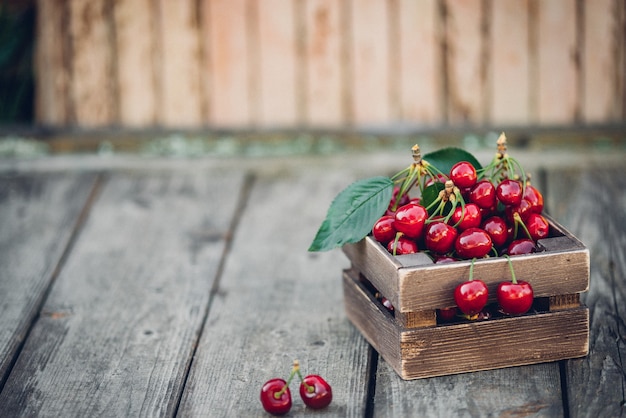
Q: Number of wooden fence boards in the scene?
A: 13